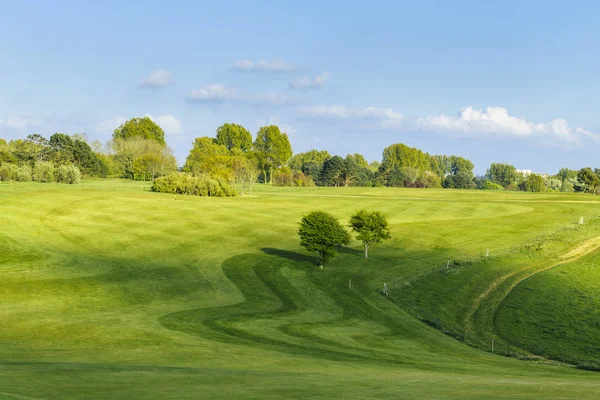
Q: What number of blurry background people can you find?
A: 0